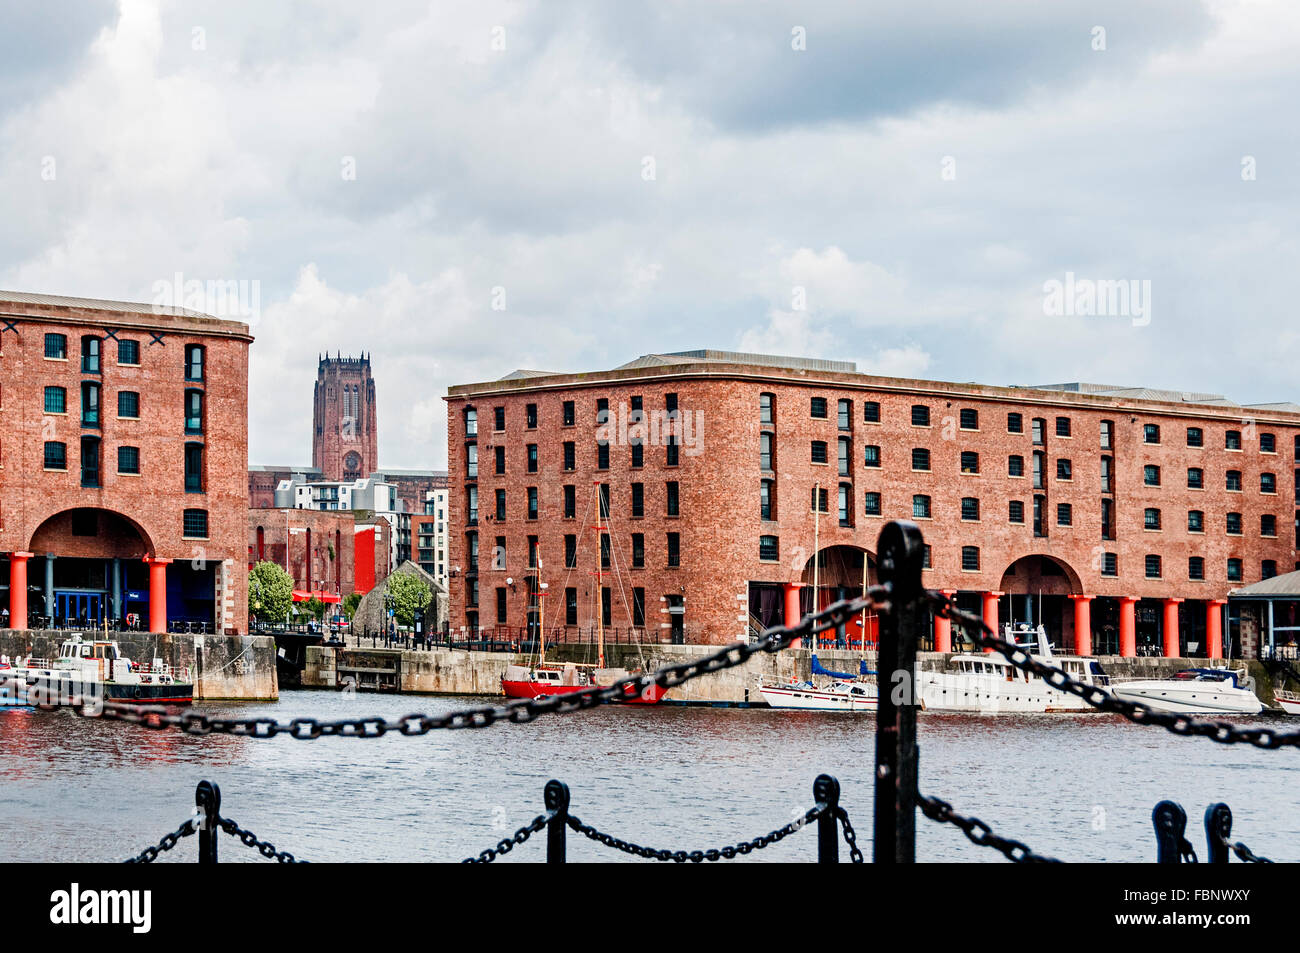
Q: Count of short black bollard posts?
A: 5